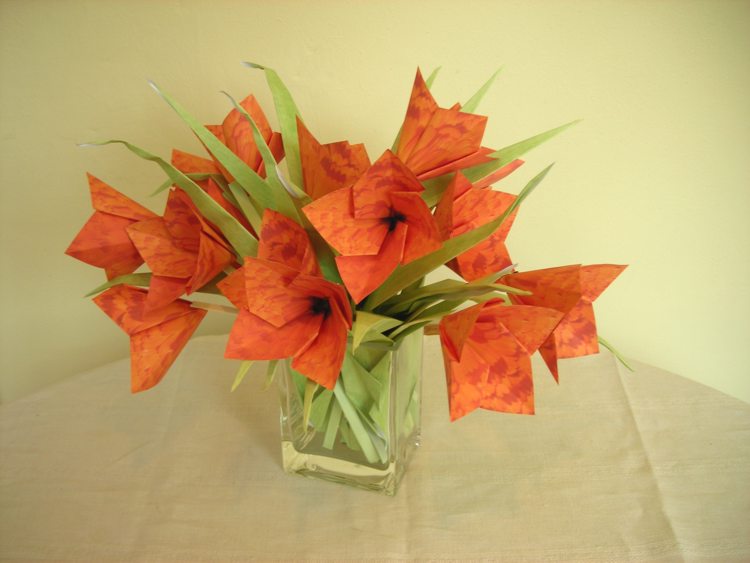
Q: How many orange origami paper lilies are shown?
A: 11